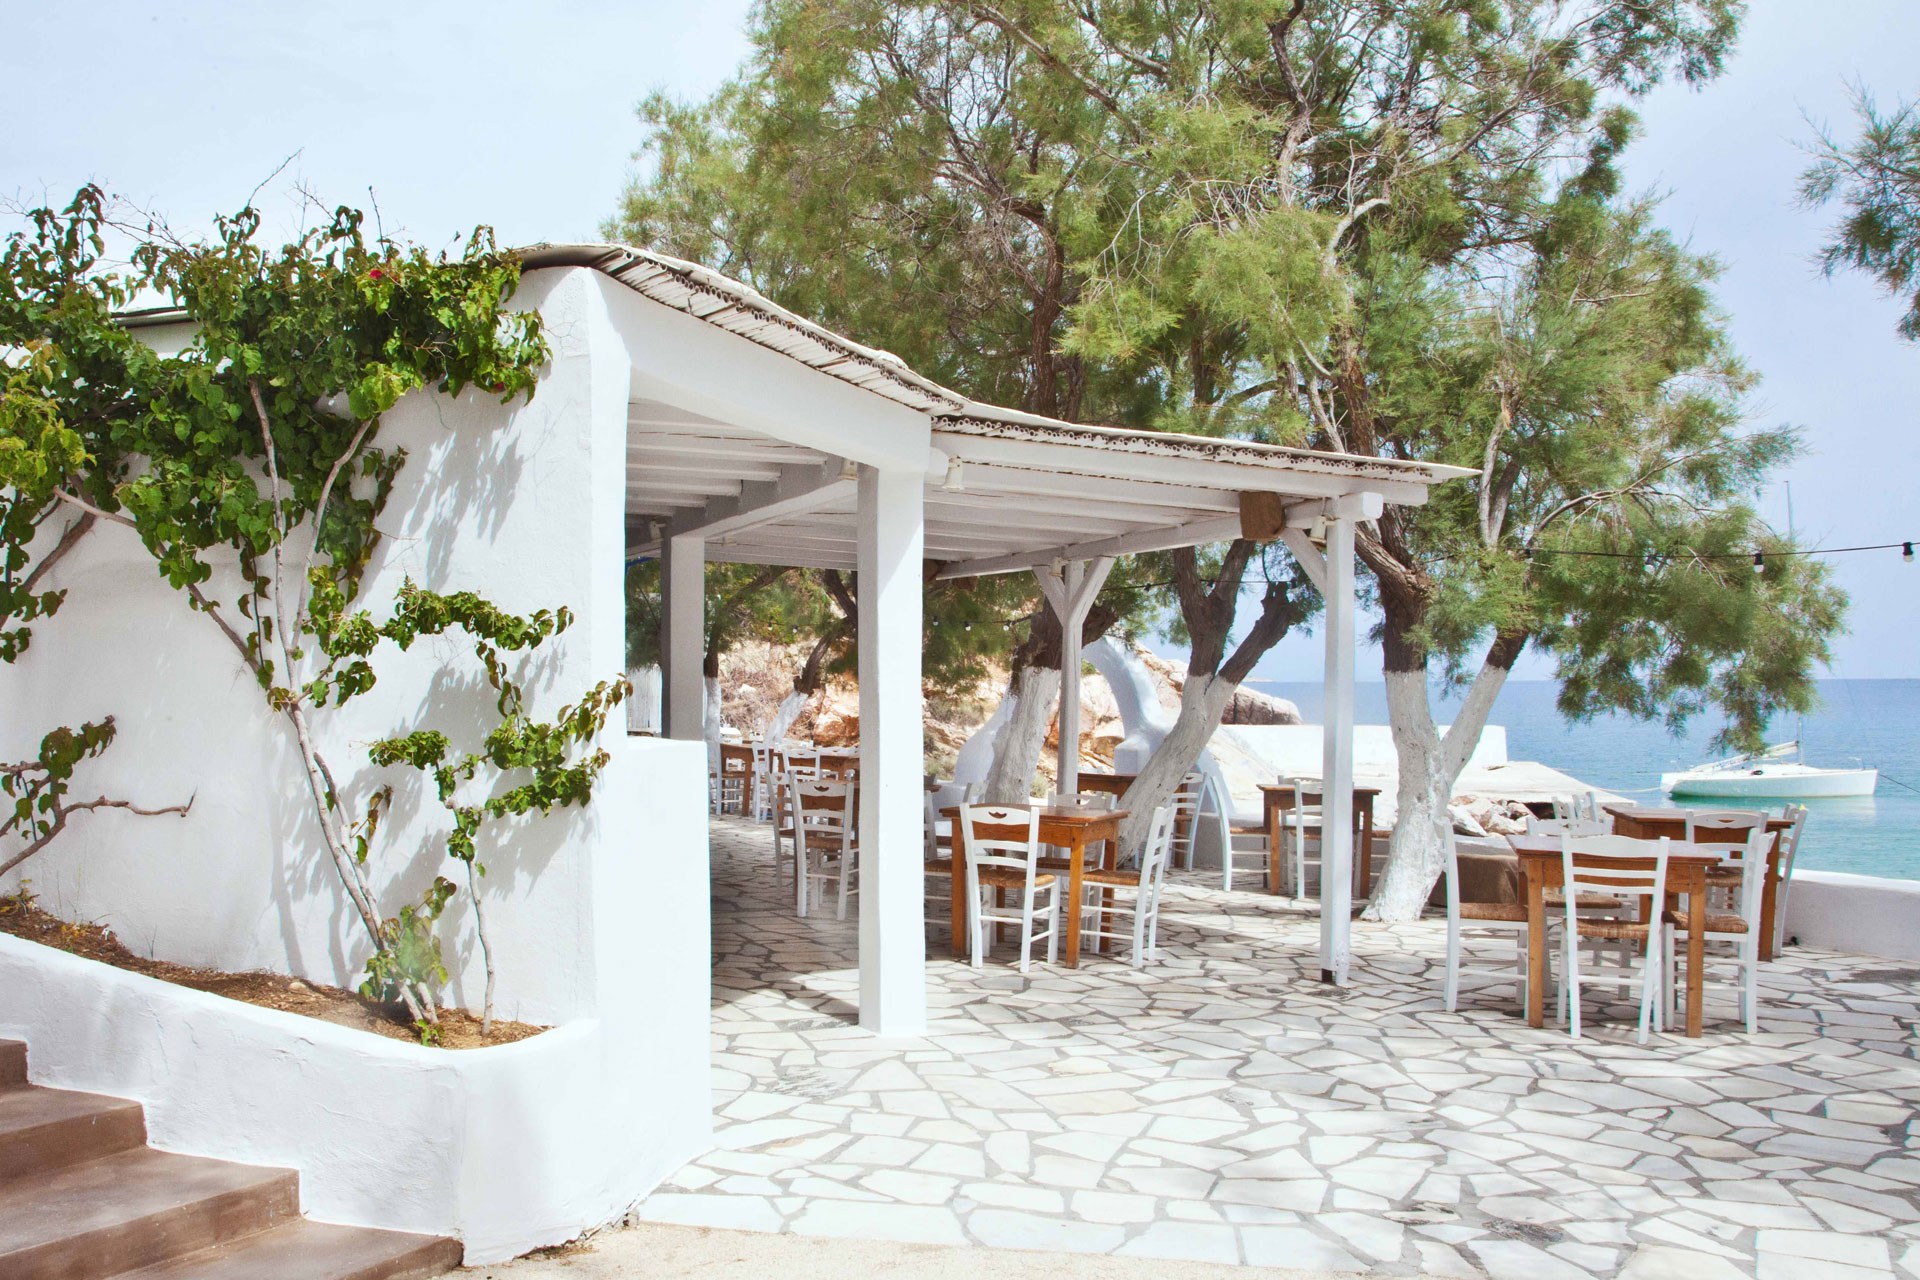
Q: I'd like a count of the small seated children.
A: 0